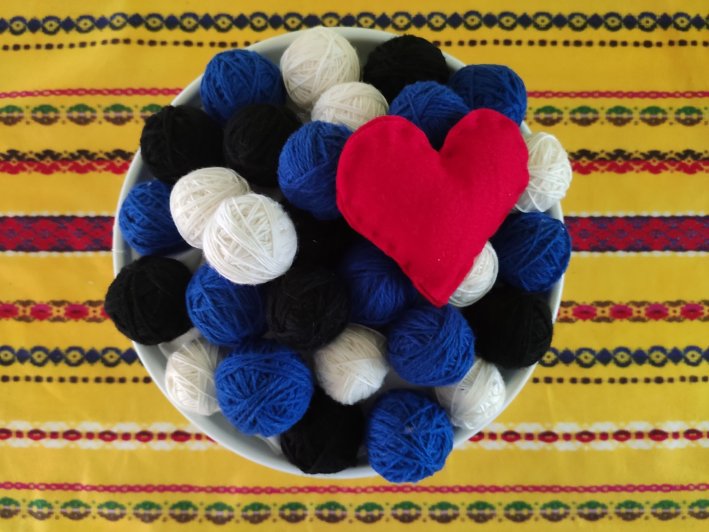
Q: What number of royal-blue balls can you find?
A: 11